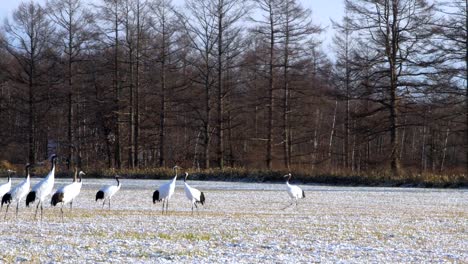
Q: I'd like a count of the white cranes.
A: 8